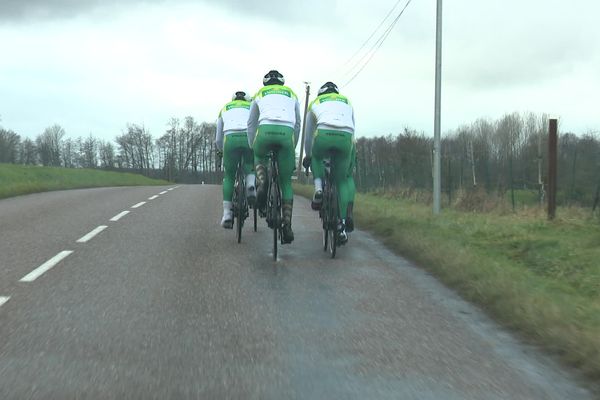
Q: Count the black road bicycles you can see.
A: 3